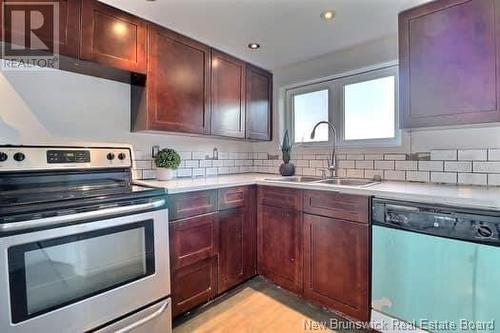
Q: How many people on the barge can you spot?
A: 0